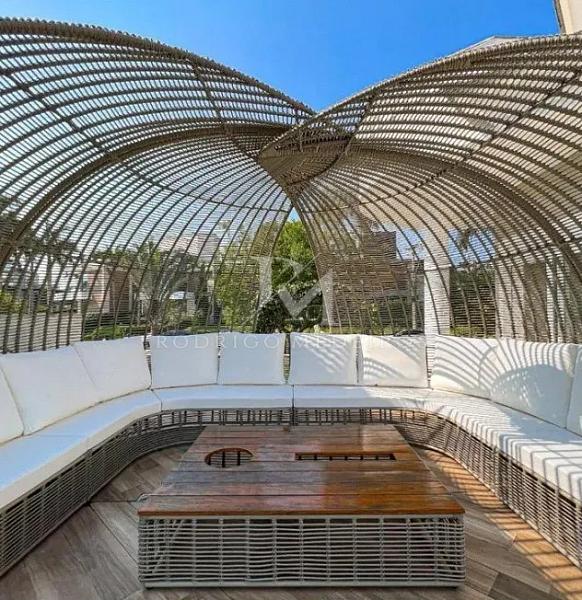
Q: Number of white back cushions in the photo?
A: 10